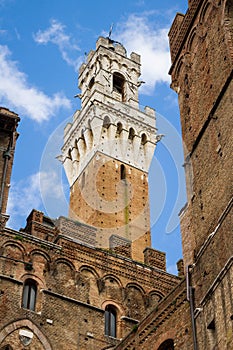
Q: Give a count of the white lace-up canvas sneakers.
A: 0